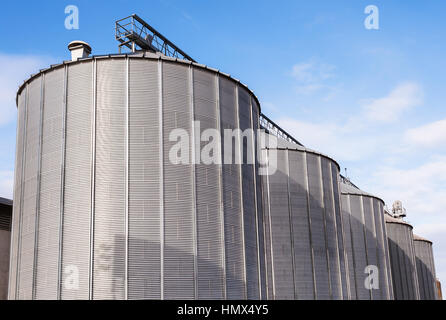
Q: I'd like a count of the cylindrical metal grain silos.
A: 5